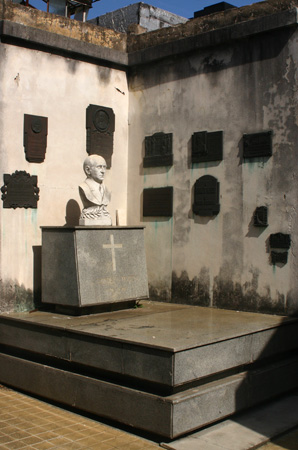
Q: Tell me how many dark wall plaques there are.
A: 11